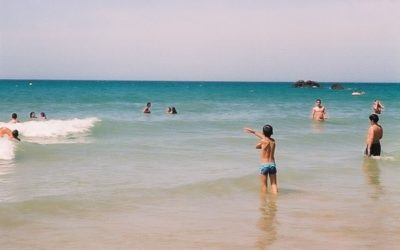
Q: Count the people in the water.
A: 11